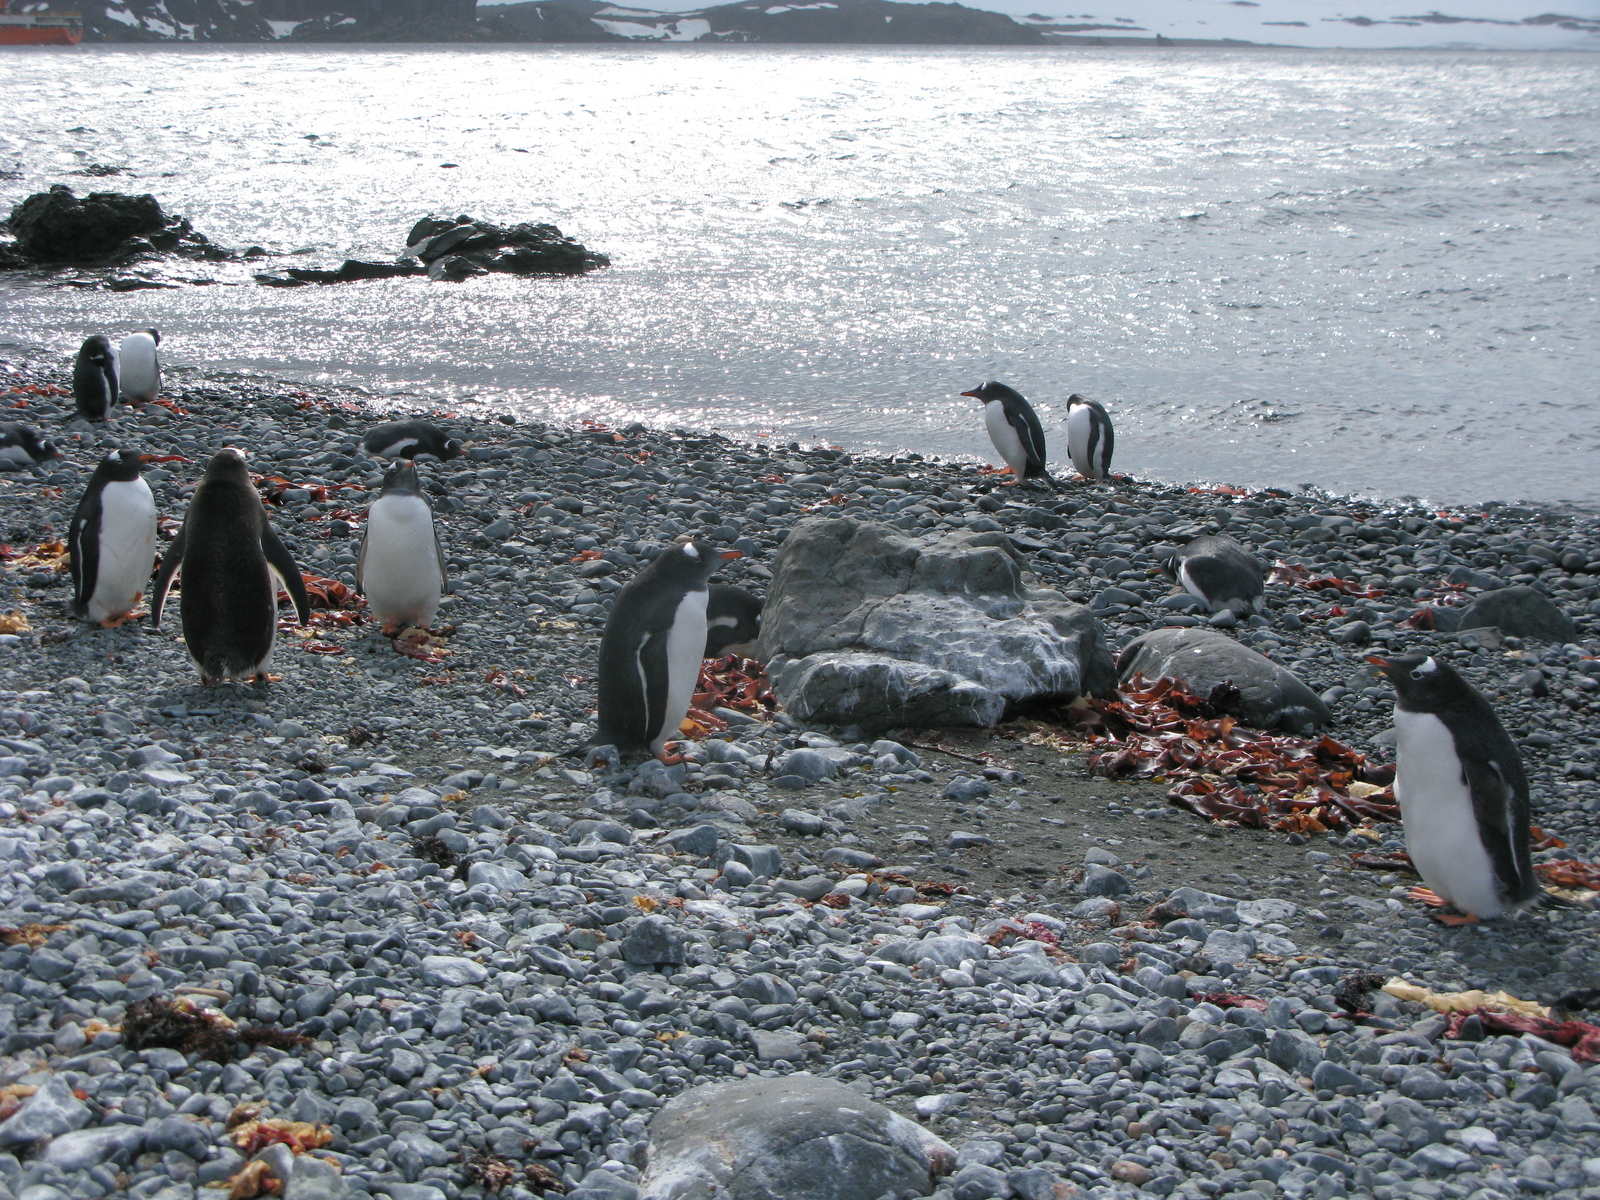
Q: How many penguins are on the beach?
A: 13